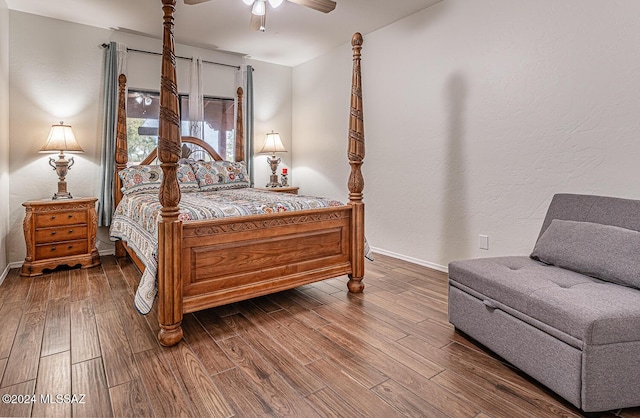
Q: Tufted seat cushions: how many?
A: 1